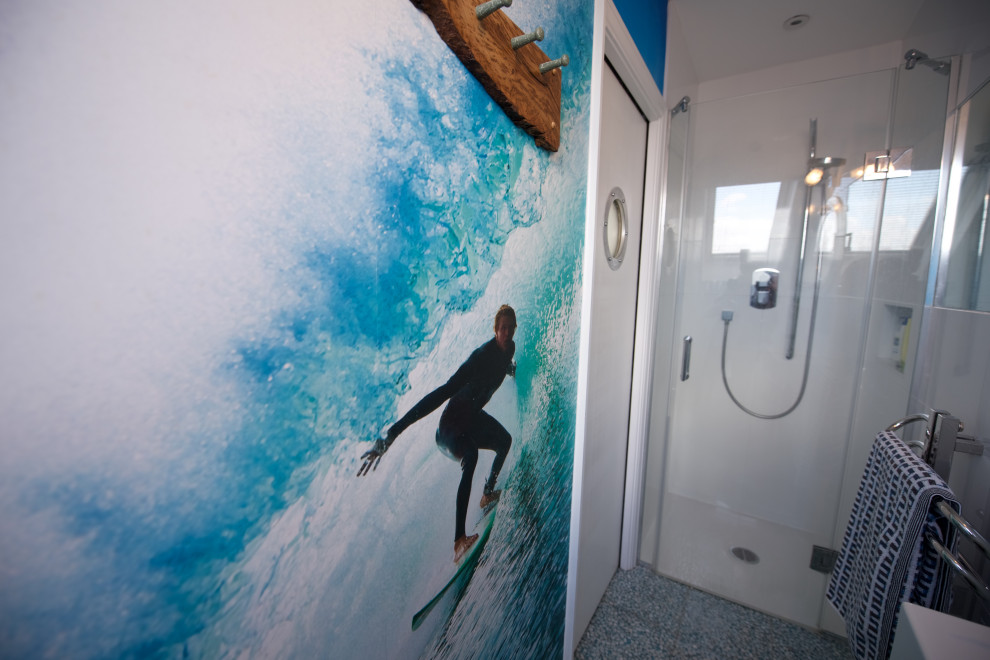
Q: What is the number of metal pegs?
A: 3